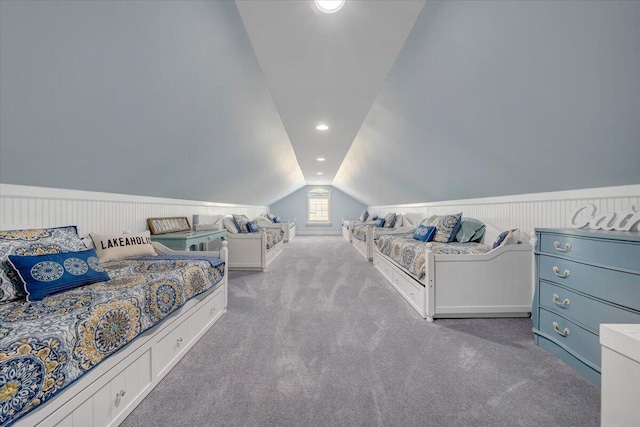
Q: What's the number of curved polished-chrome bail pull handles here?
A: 4